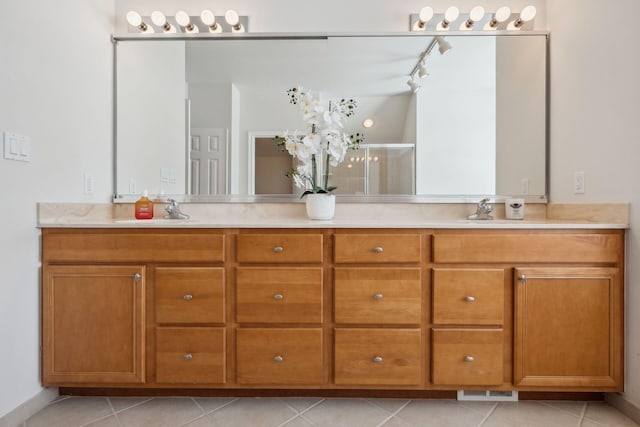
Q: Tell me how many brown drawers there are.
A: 10